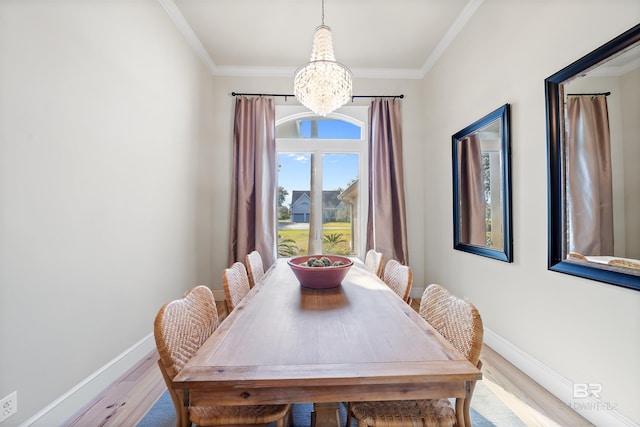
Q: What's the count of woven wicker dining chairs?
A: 6